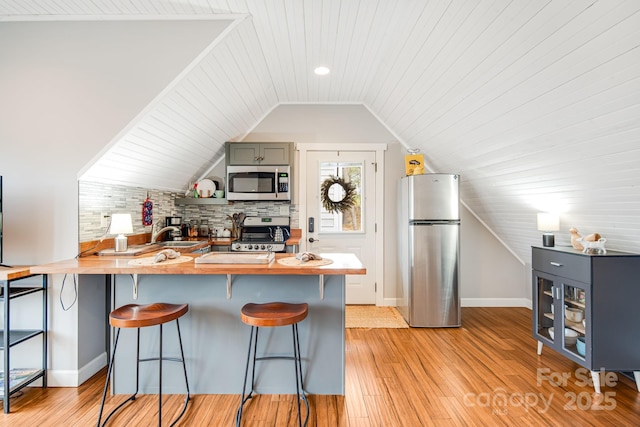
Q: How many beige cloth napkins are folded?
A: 2